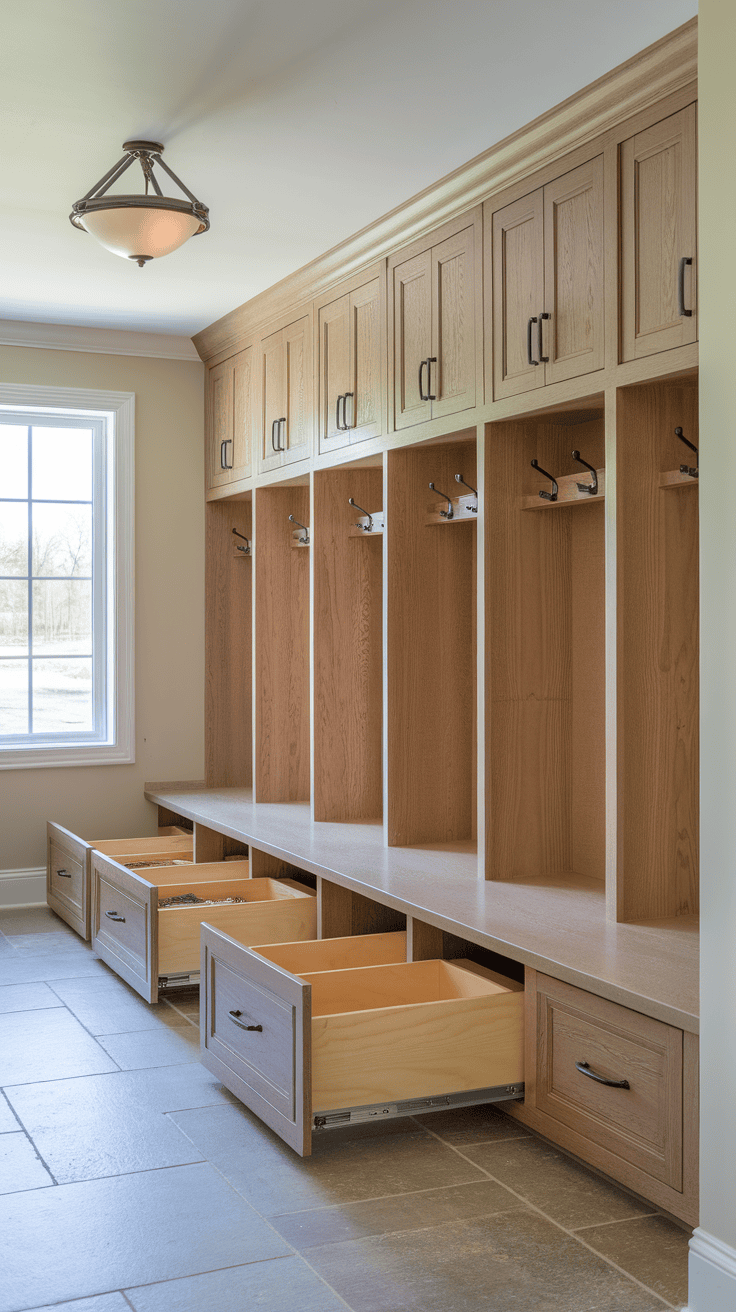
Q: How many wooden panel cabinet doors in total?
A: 11